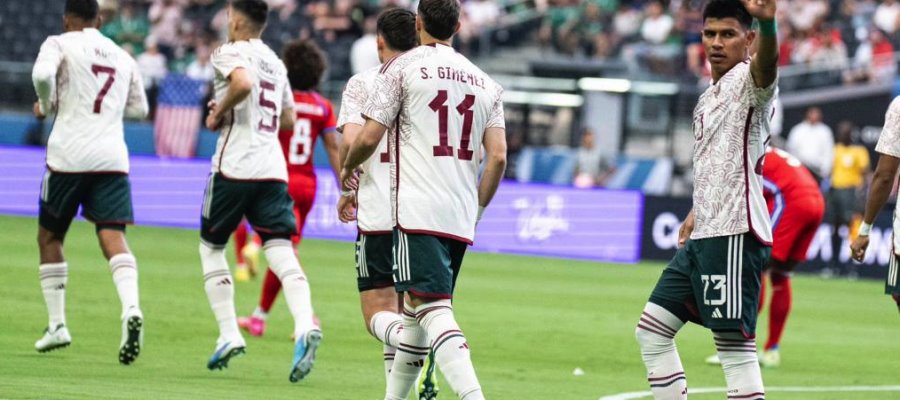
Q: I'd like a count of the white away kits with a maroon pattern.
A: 6